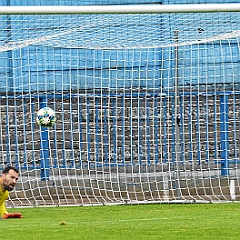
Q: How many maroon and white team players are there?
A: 0